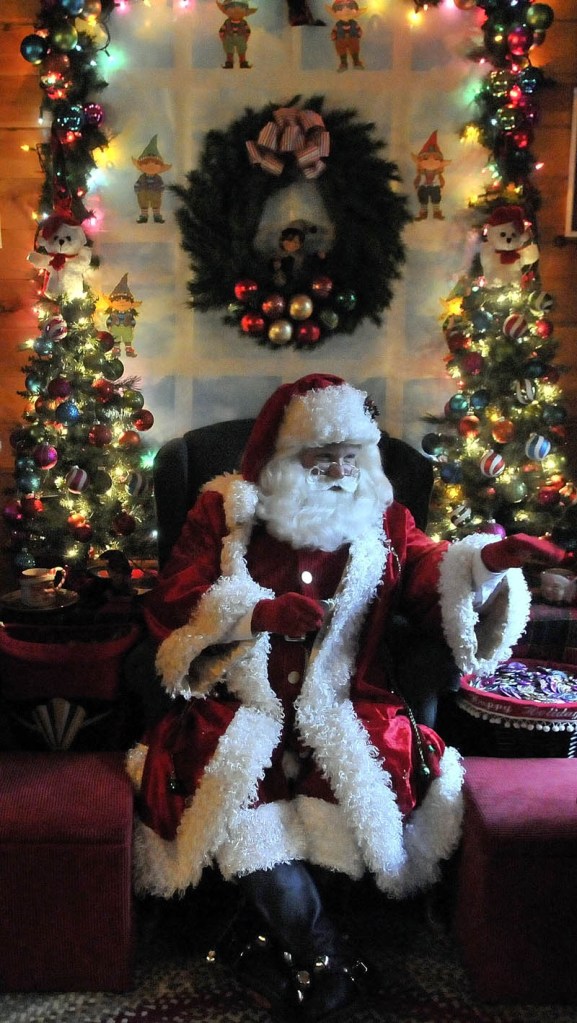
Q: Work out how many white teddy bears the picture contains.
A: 2